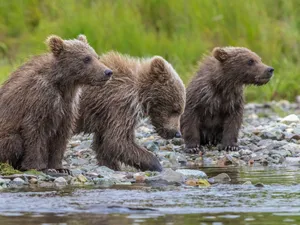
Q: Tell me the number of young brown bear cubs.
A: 3